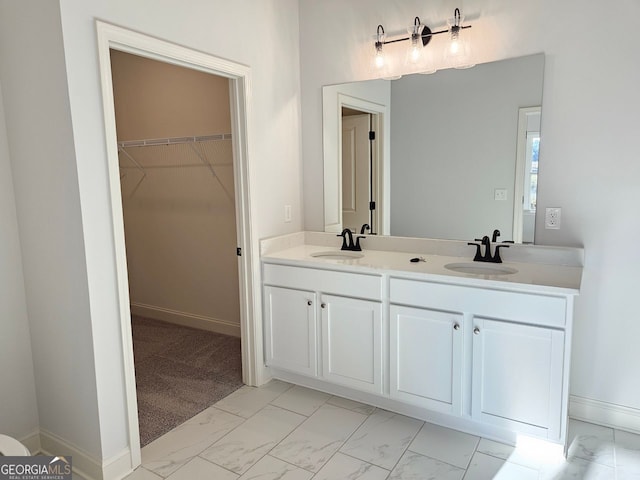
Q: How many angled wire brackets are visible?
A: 2